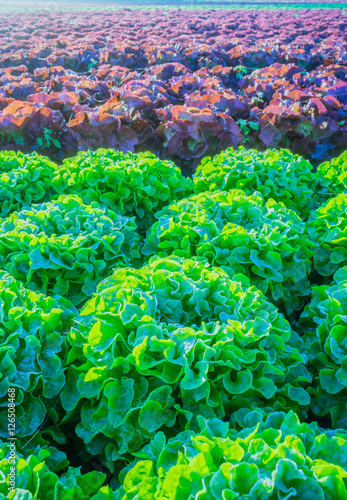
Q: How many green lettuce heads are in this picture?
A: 12